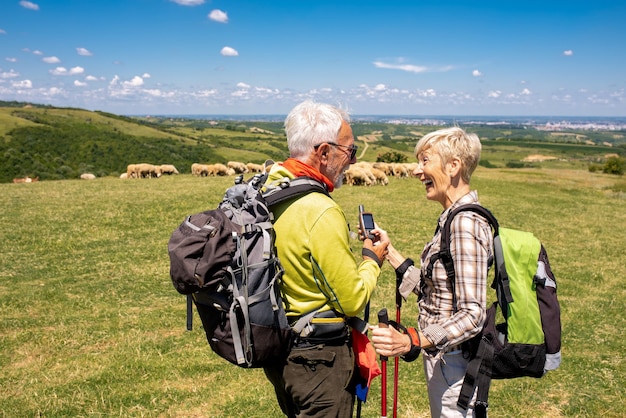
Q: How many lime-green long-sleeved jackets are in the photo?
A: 1